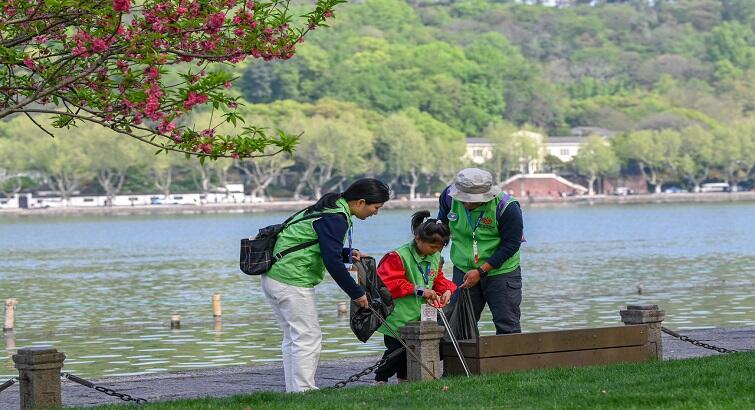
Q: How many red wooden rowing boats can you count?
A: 0